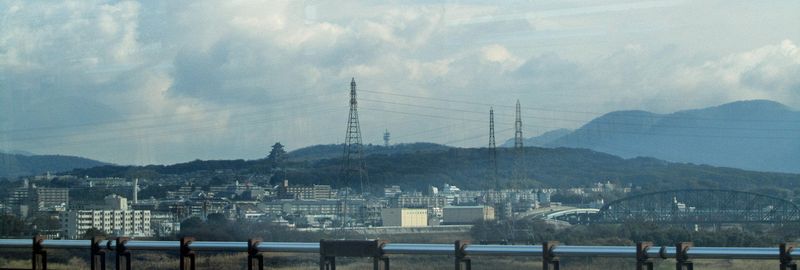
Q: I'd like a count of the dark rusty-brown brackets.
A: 11